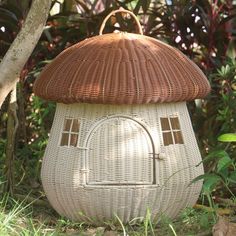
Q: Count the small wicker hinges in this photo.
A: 2